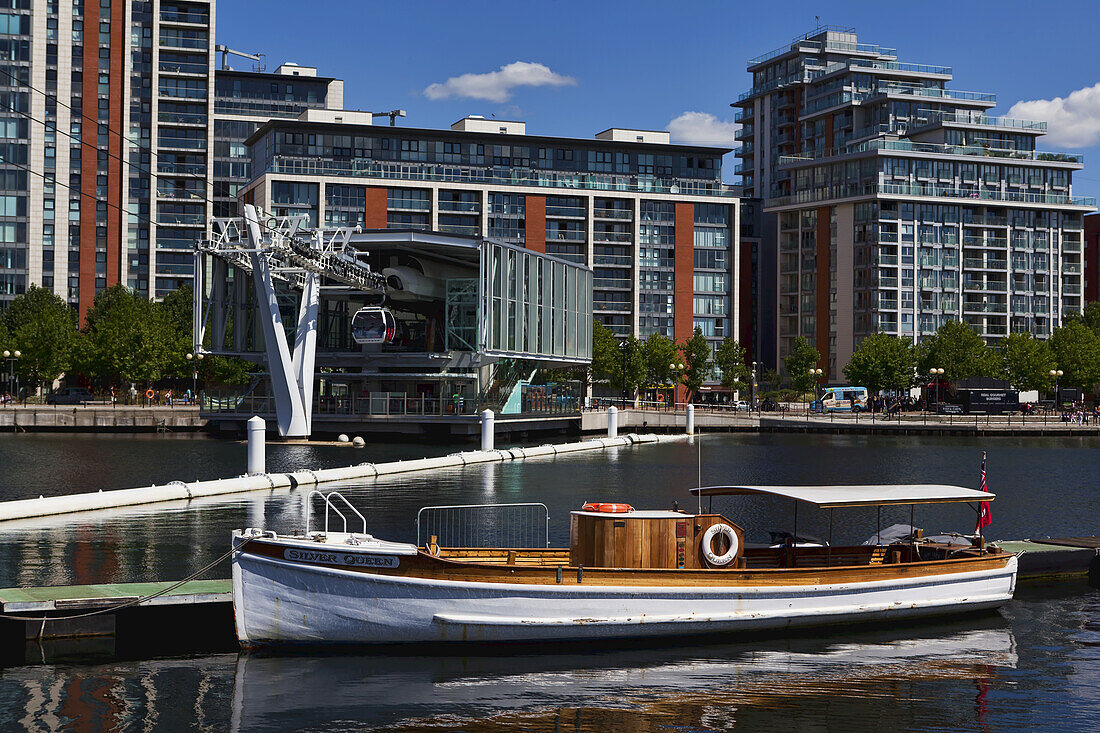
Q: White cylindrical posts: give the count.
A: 4